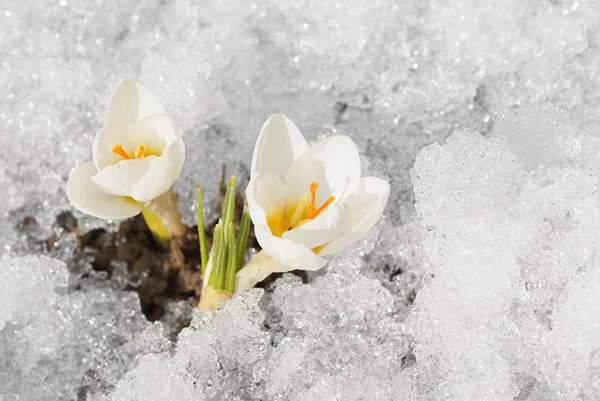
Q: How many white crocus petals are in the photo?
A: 12